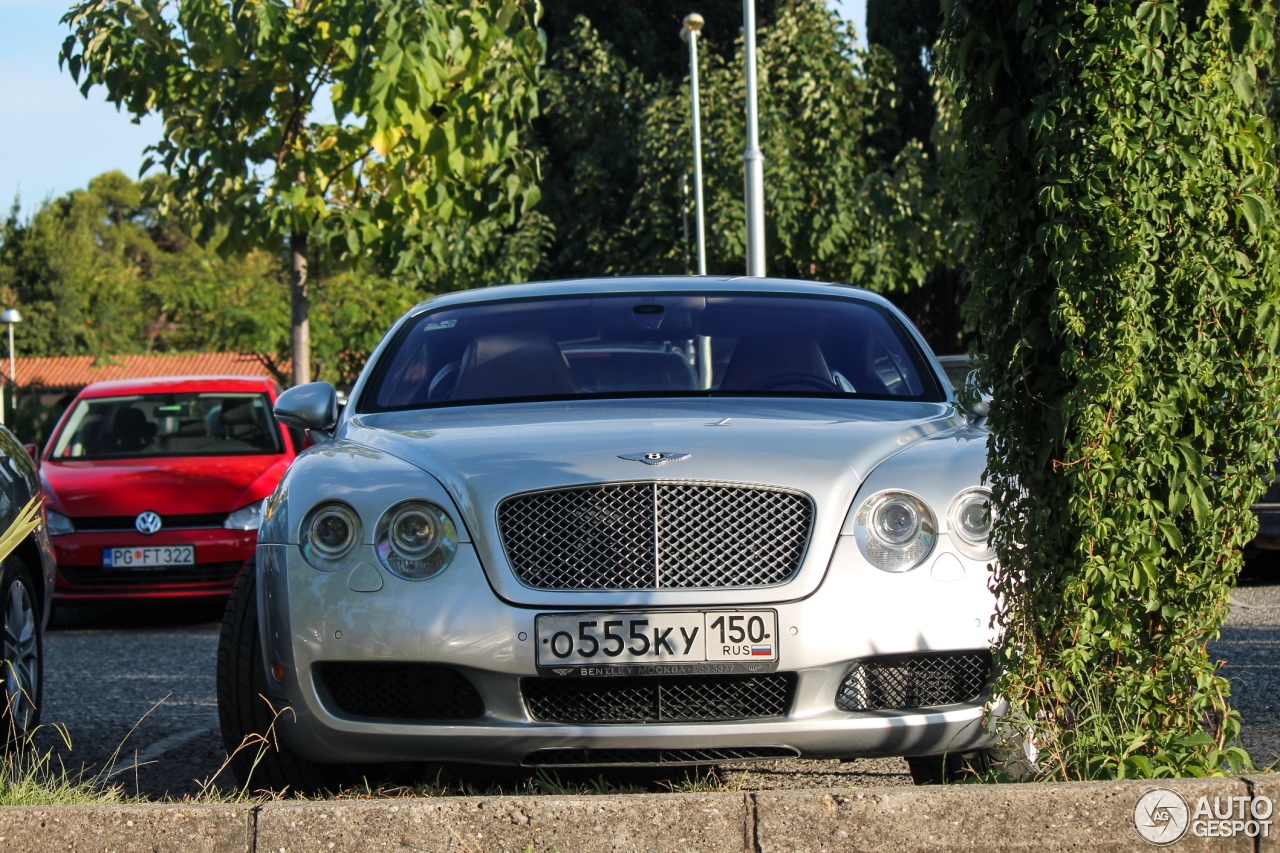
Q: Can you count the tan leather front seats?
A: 2